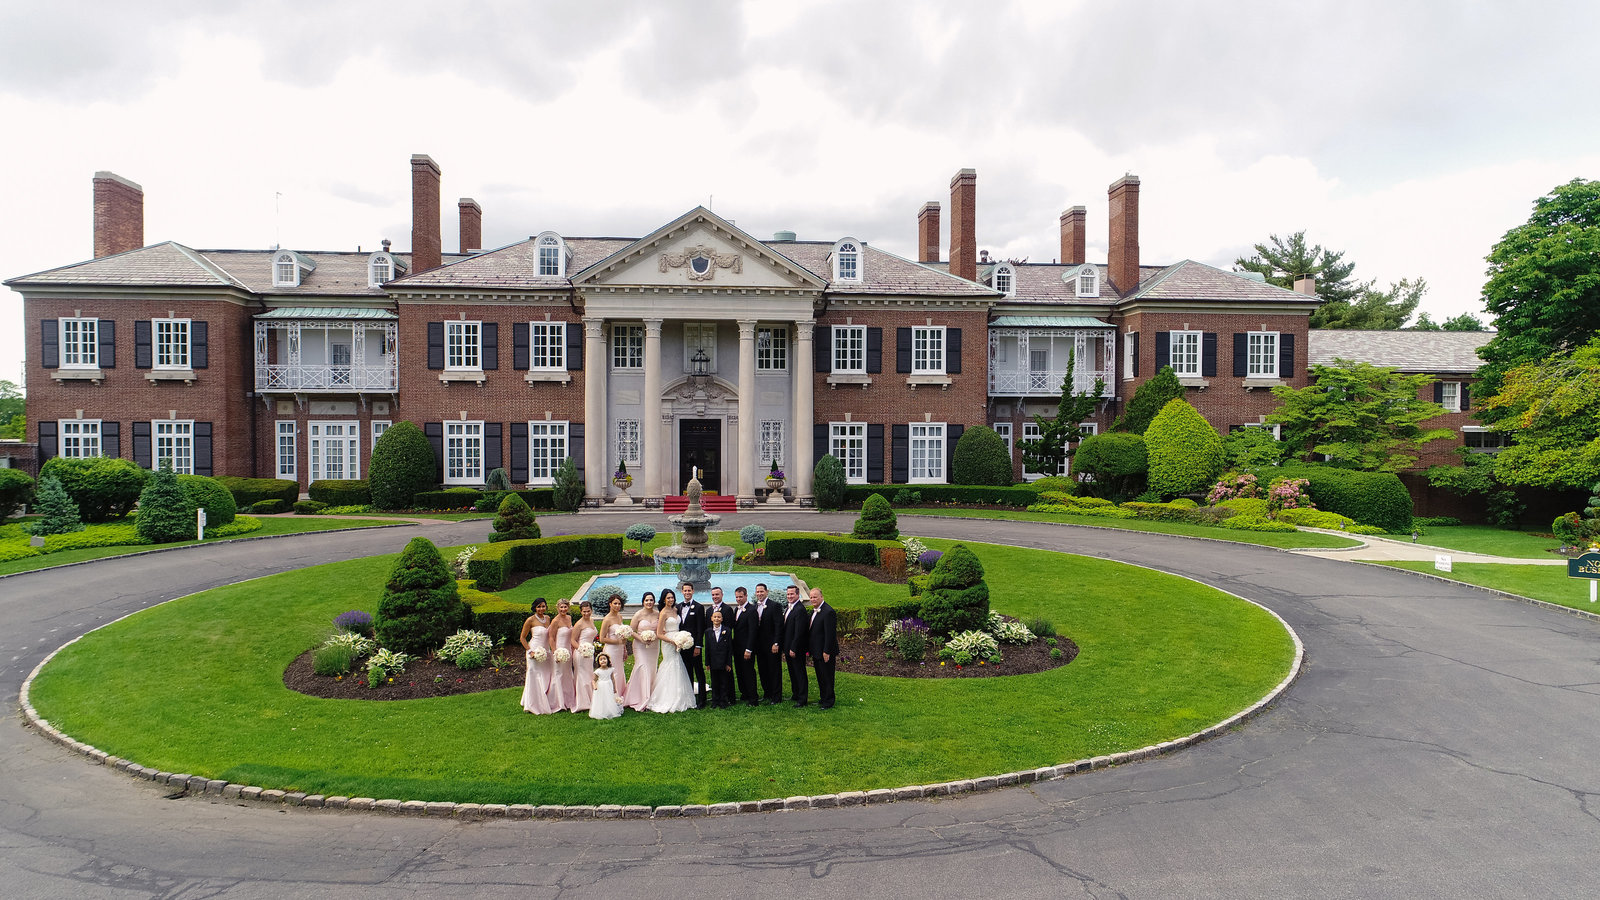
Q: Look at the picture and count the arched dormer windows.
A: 6